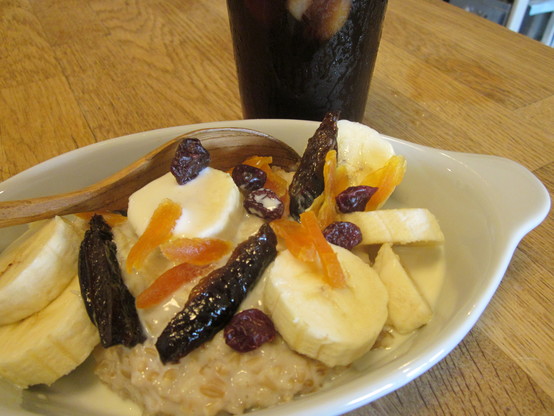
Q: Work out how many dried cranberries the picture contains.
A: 6